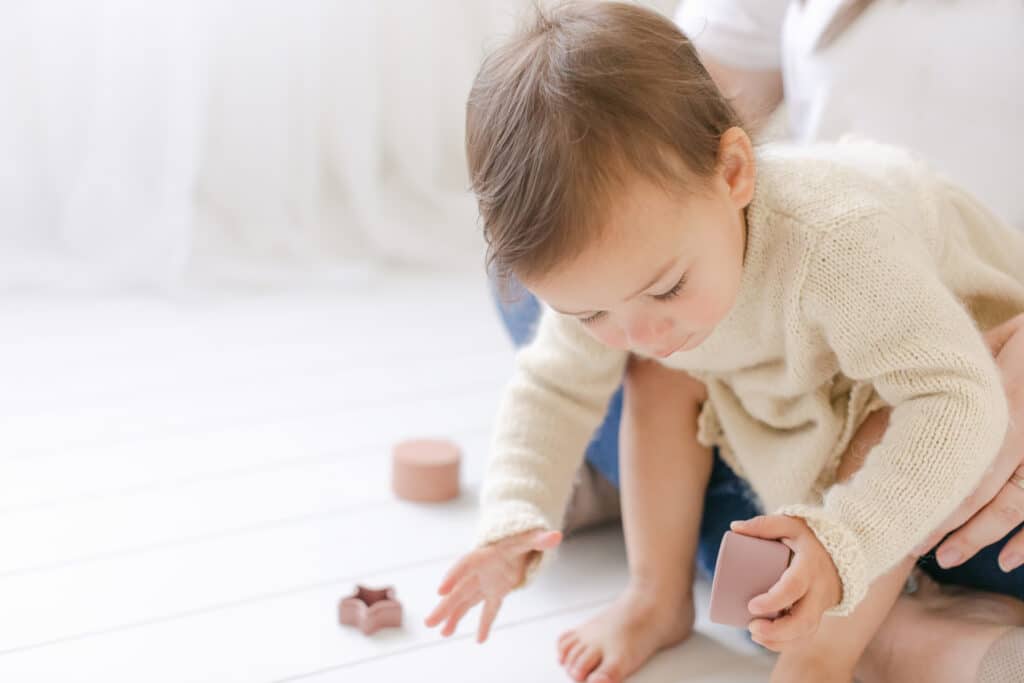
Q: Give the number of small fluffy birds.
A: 0